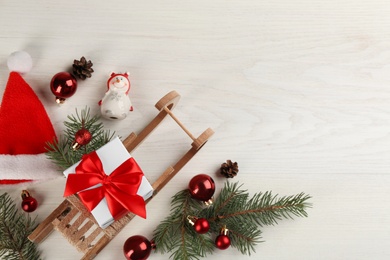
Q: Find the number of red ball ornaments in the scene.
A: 7